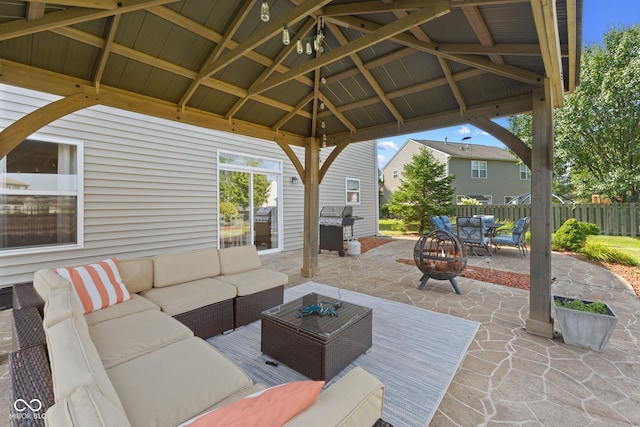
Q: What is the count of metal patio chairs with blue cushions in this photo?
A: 5